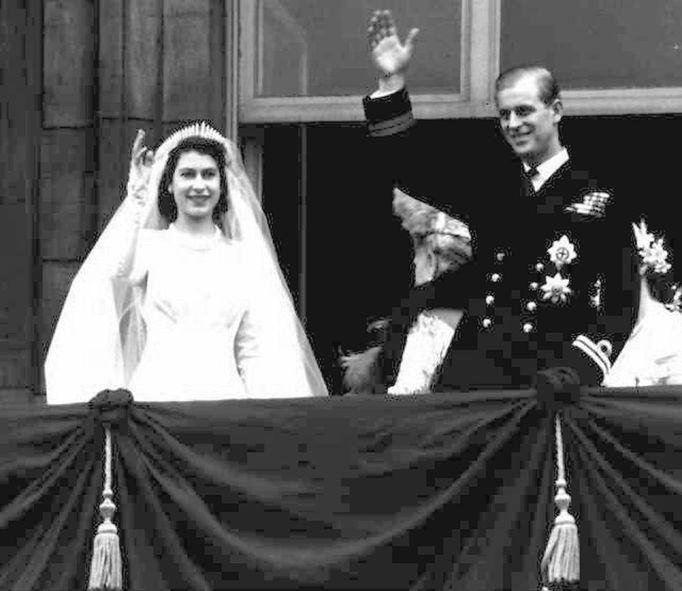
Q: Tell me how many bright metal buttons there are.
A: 8